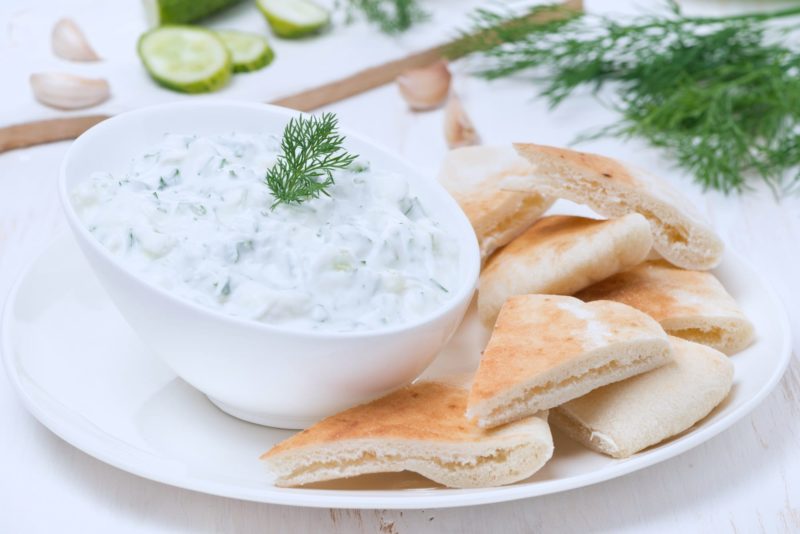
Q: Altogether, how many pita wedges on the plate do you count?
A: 7